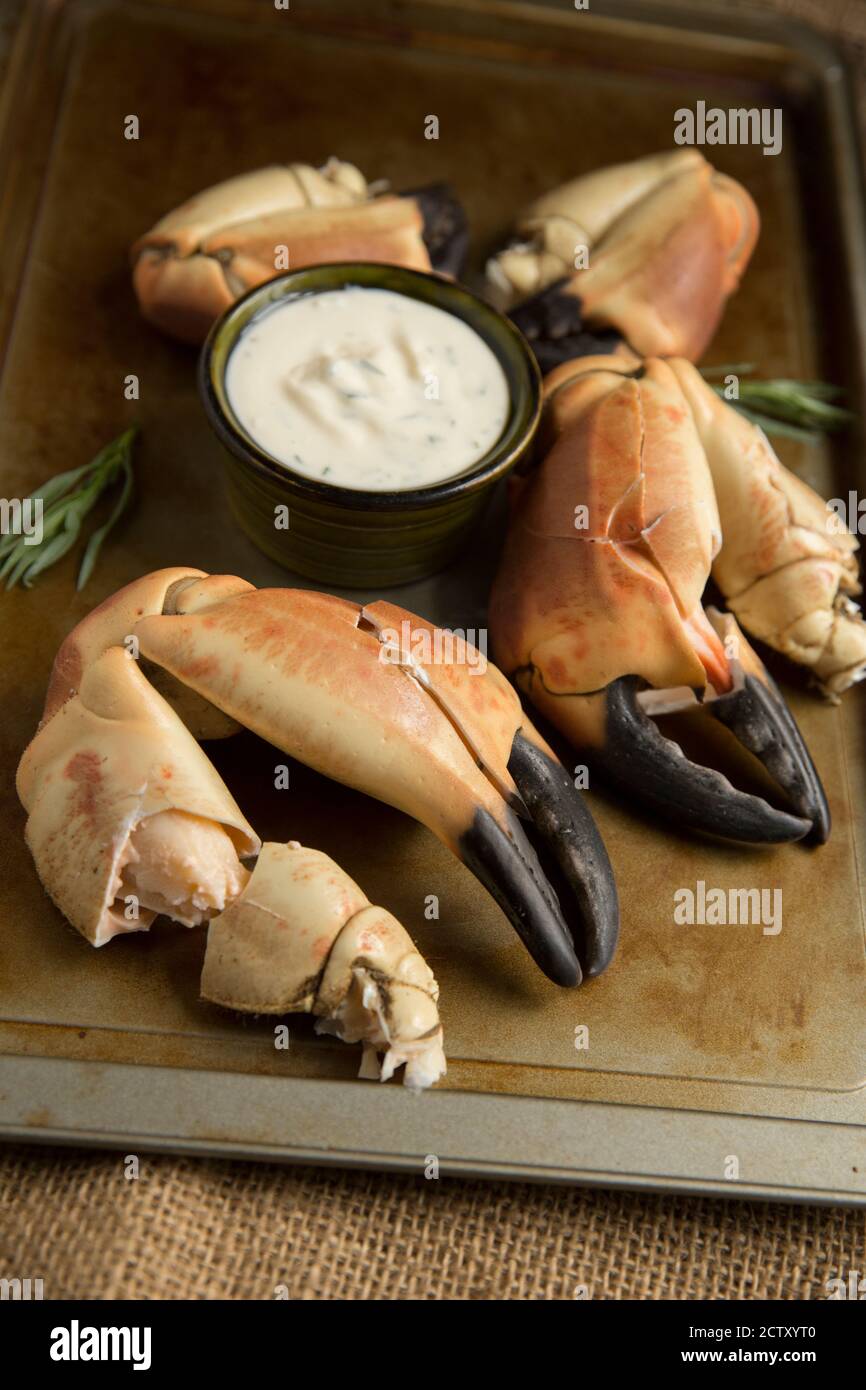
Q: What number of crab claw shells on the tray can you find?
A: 4